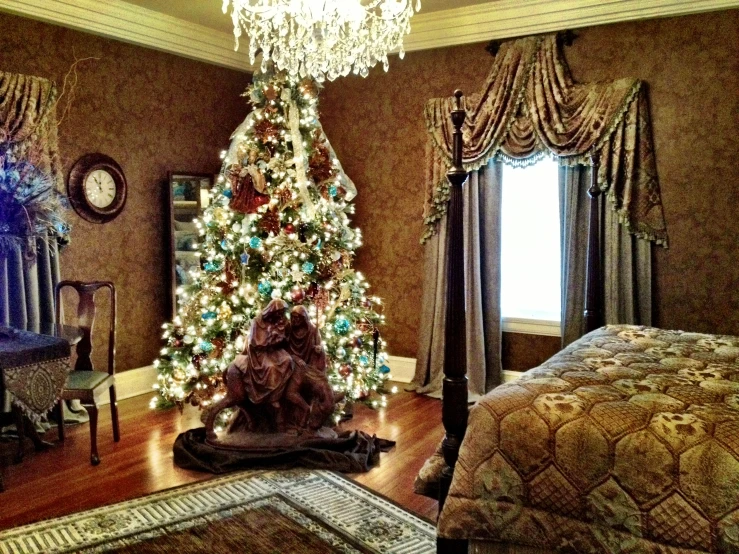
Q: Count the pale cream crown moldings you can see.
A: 2